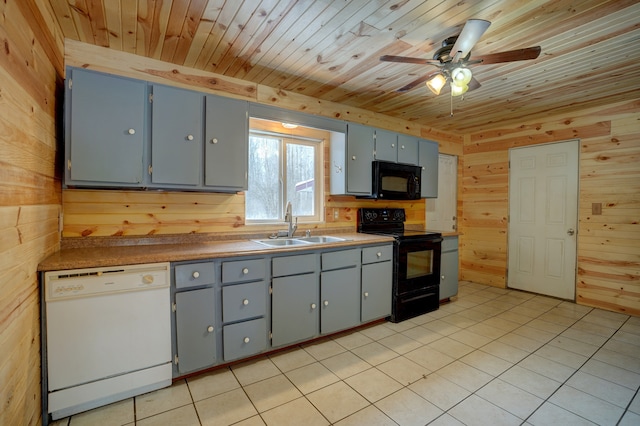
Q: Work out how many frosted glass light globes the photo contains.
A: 3